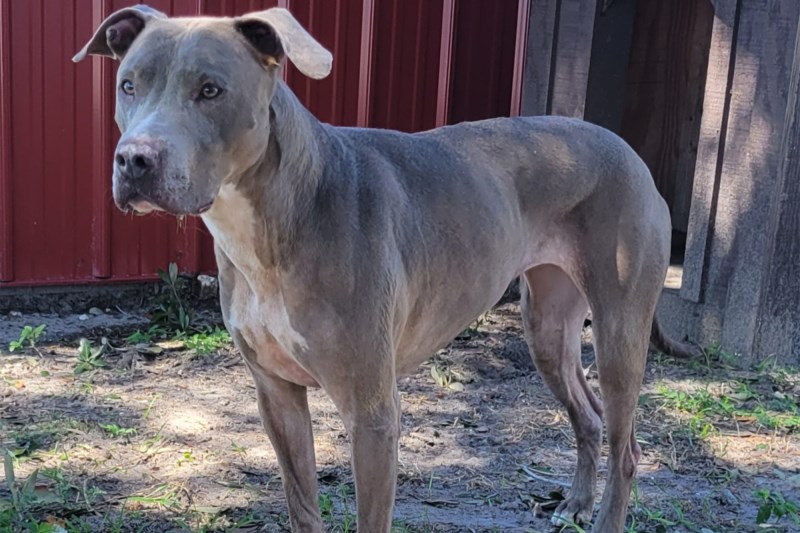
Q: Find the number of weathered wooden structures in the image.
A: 1